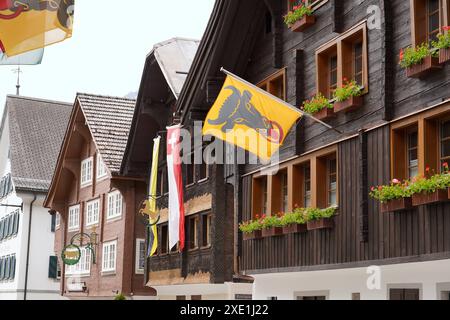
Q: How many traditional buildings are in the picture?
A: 4